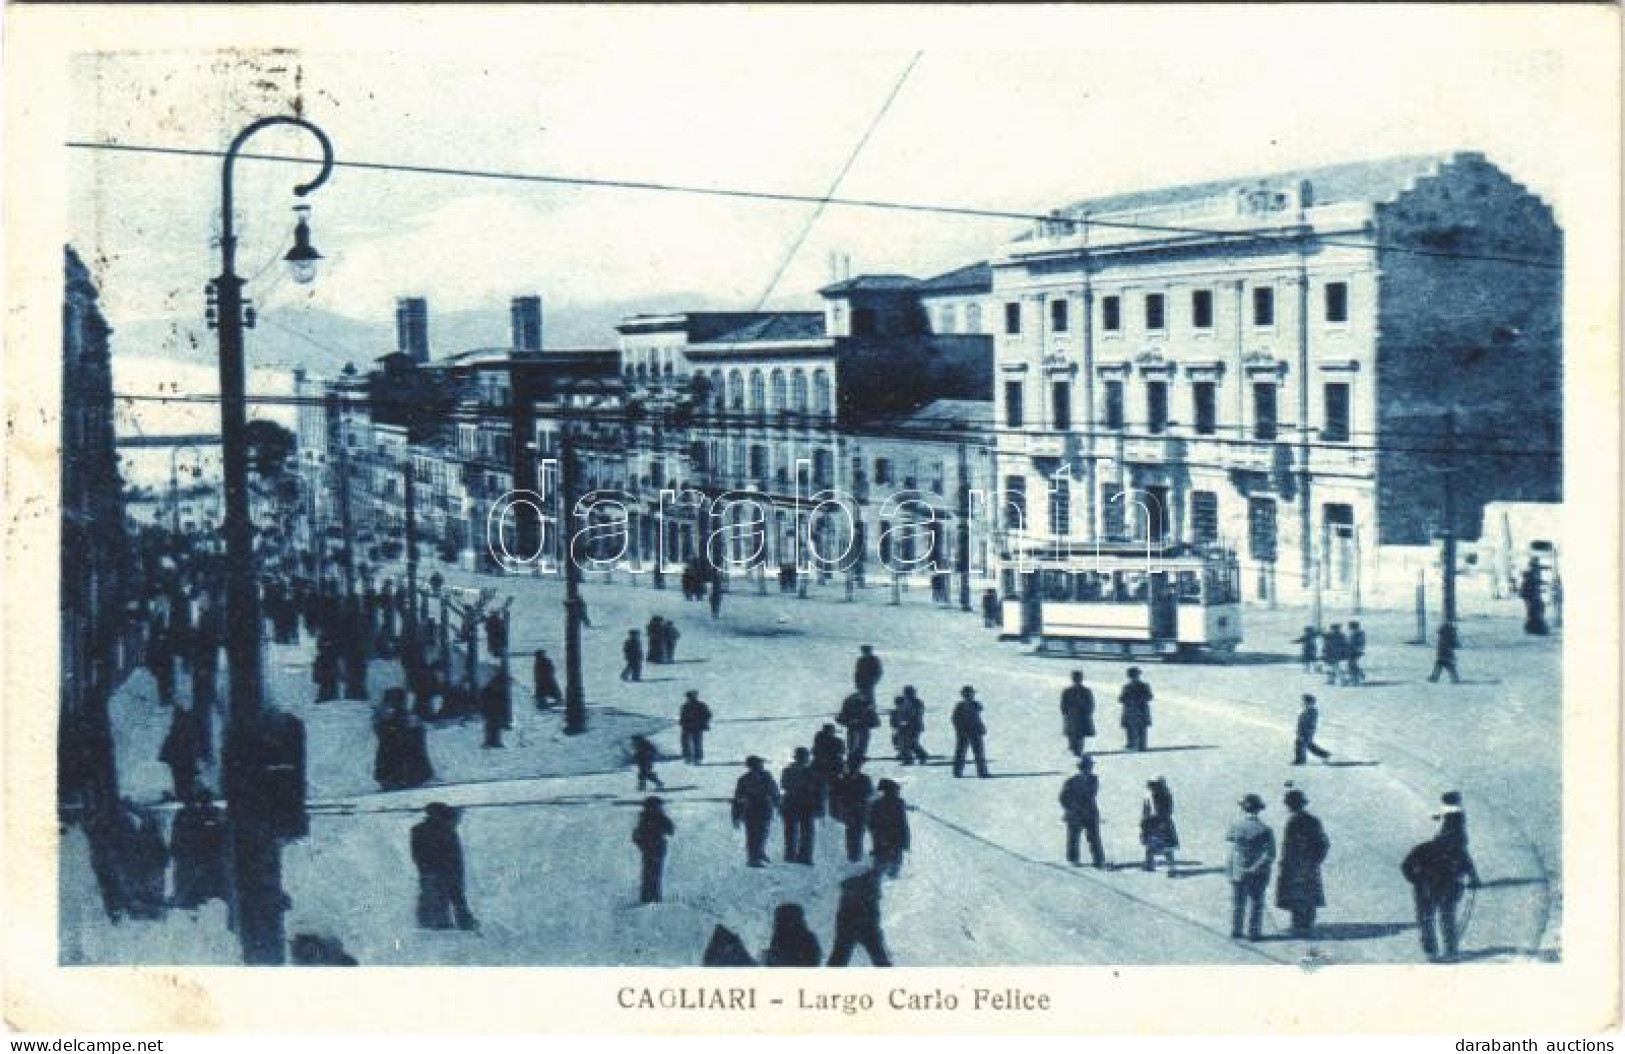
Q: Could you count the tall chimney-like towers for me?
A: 2